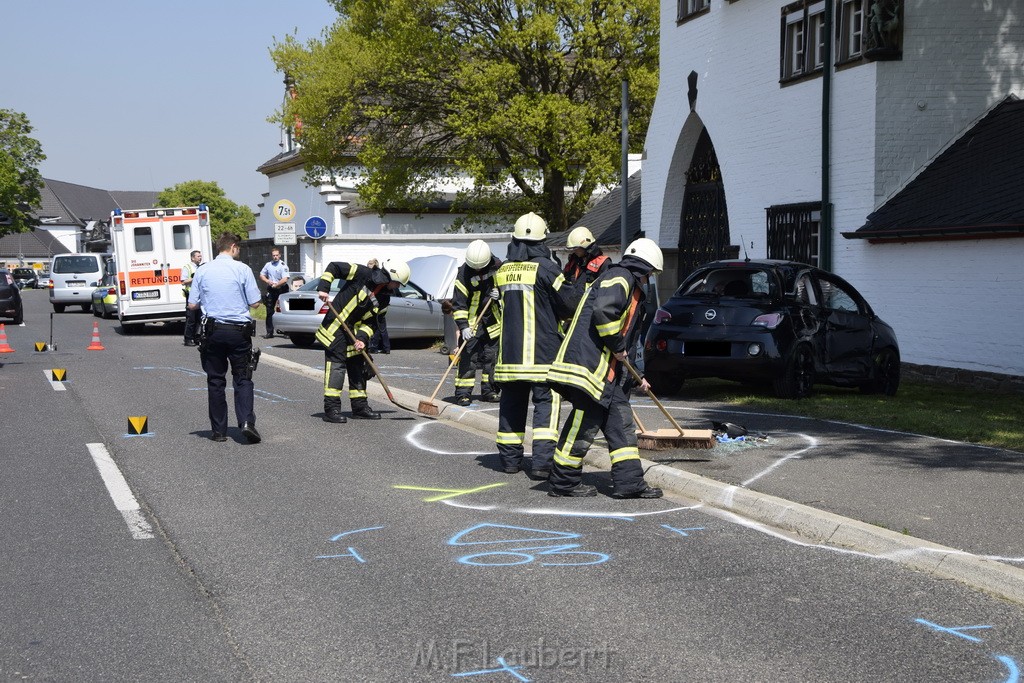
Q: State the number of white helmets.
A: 5